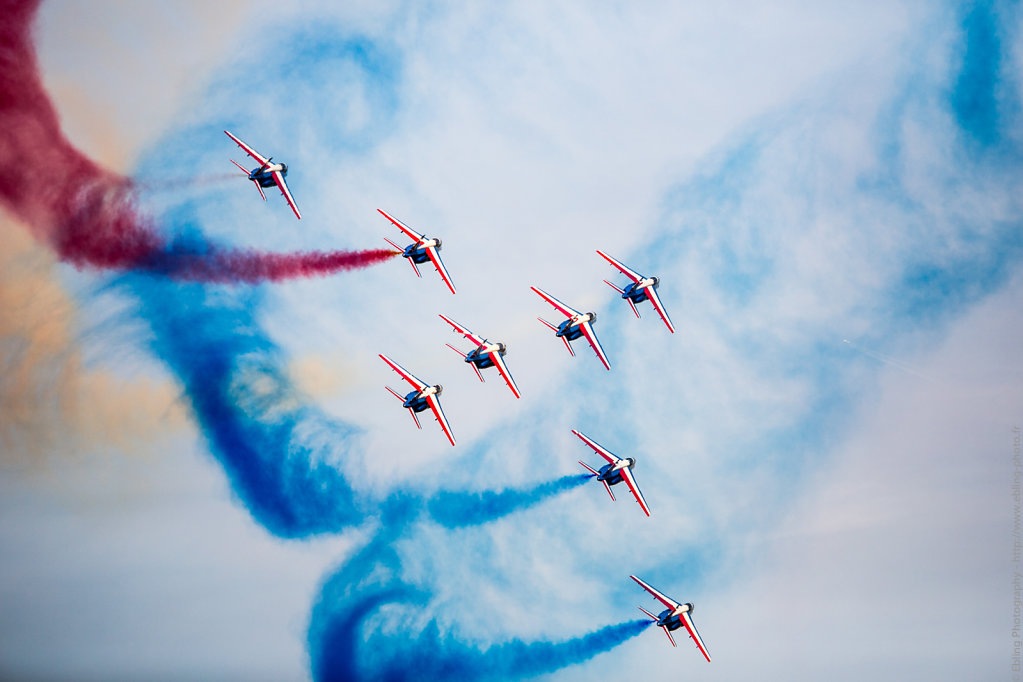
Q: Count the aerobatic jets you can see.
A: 8